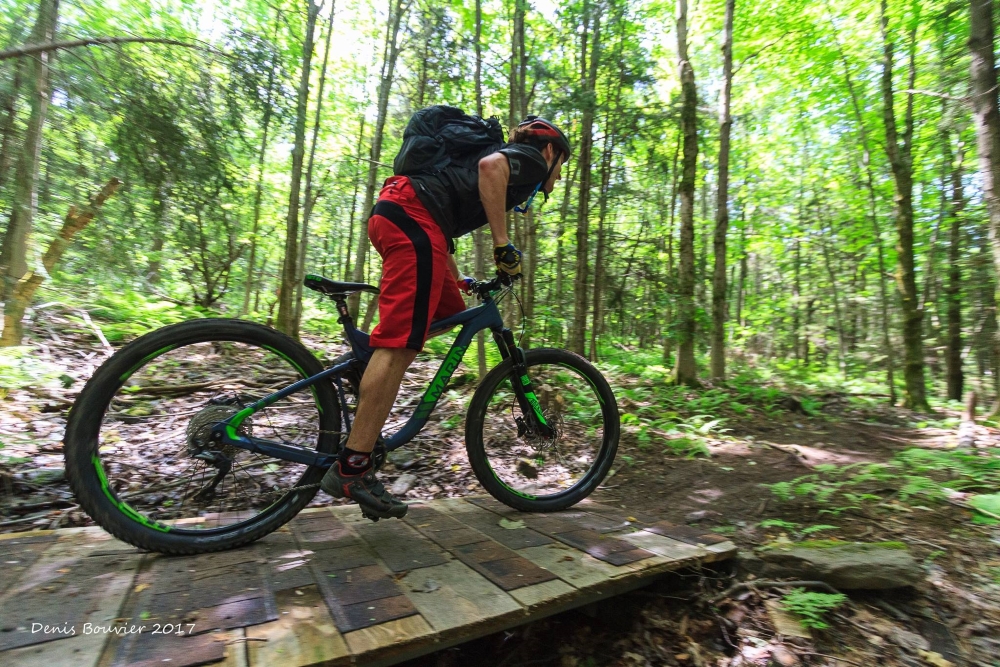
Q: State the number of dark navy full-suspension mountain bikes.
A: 1